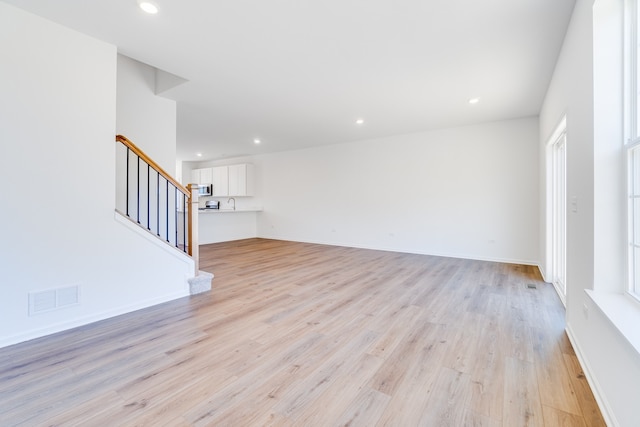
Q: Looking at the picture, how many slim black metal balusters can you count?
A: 7